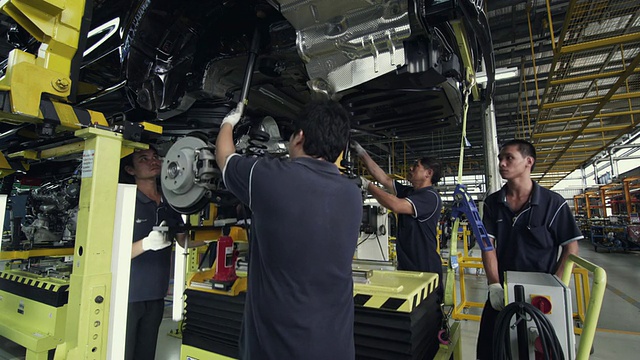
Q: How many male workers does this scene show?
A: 4